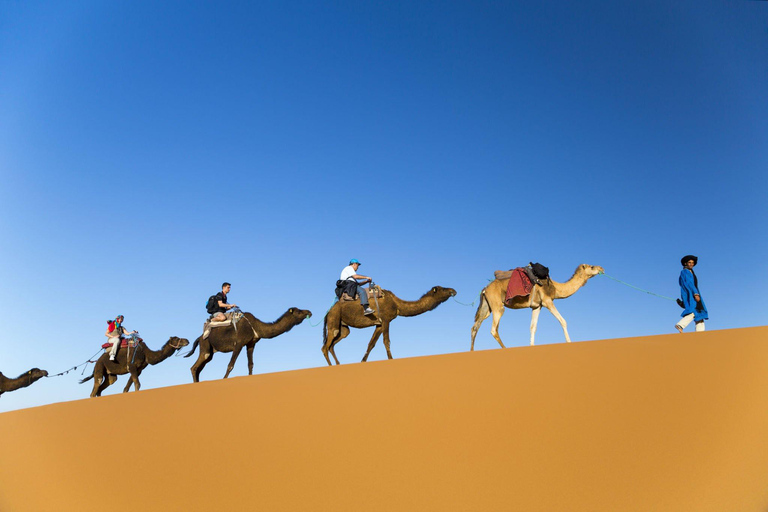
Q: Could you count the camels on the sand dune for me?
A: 5